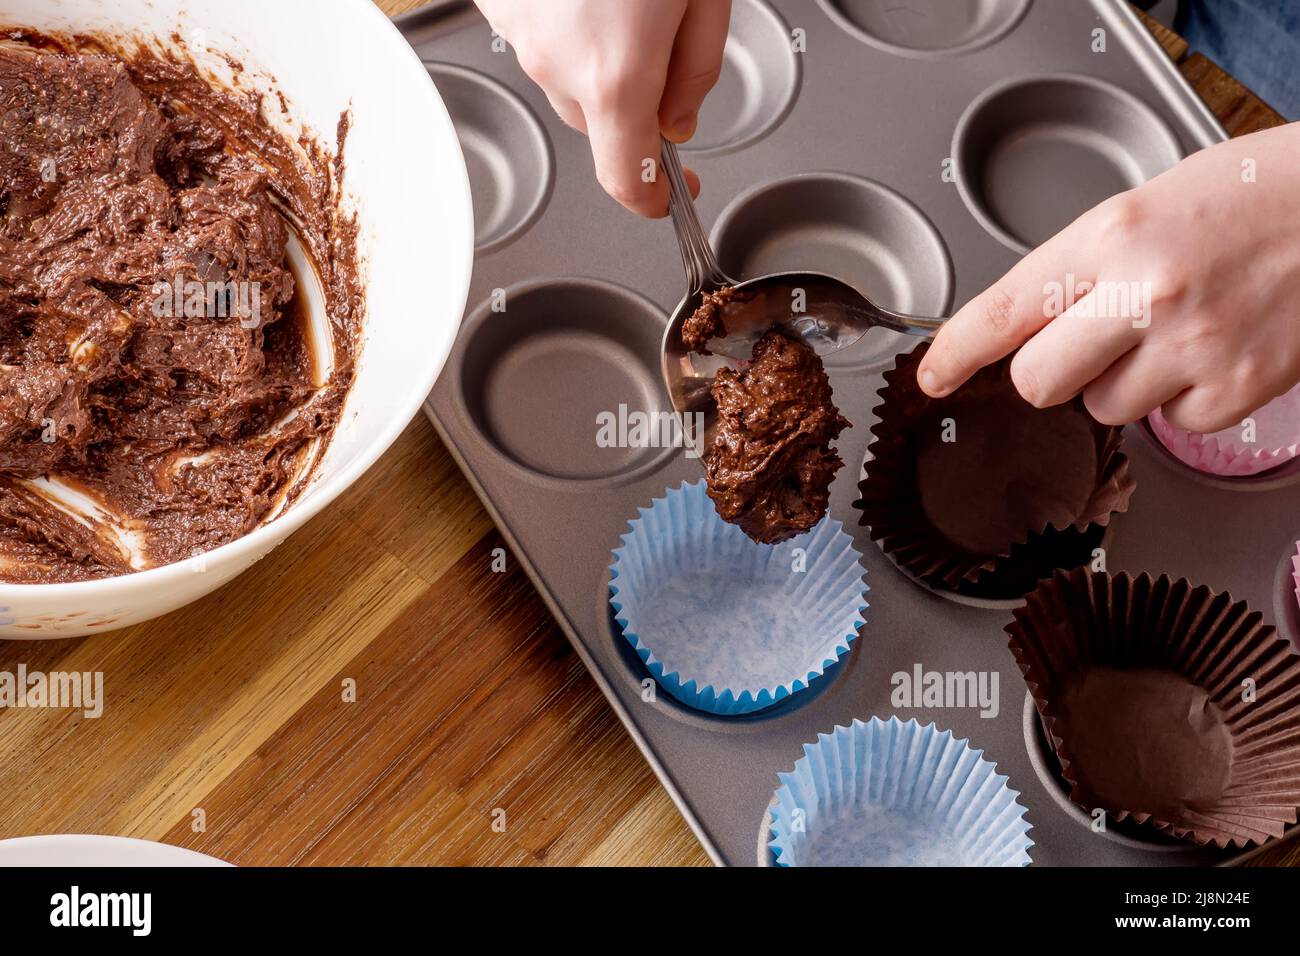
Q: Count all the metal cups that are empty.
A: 6